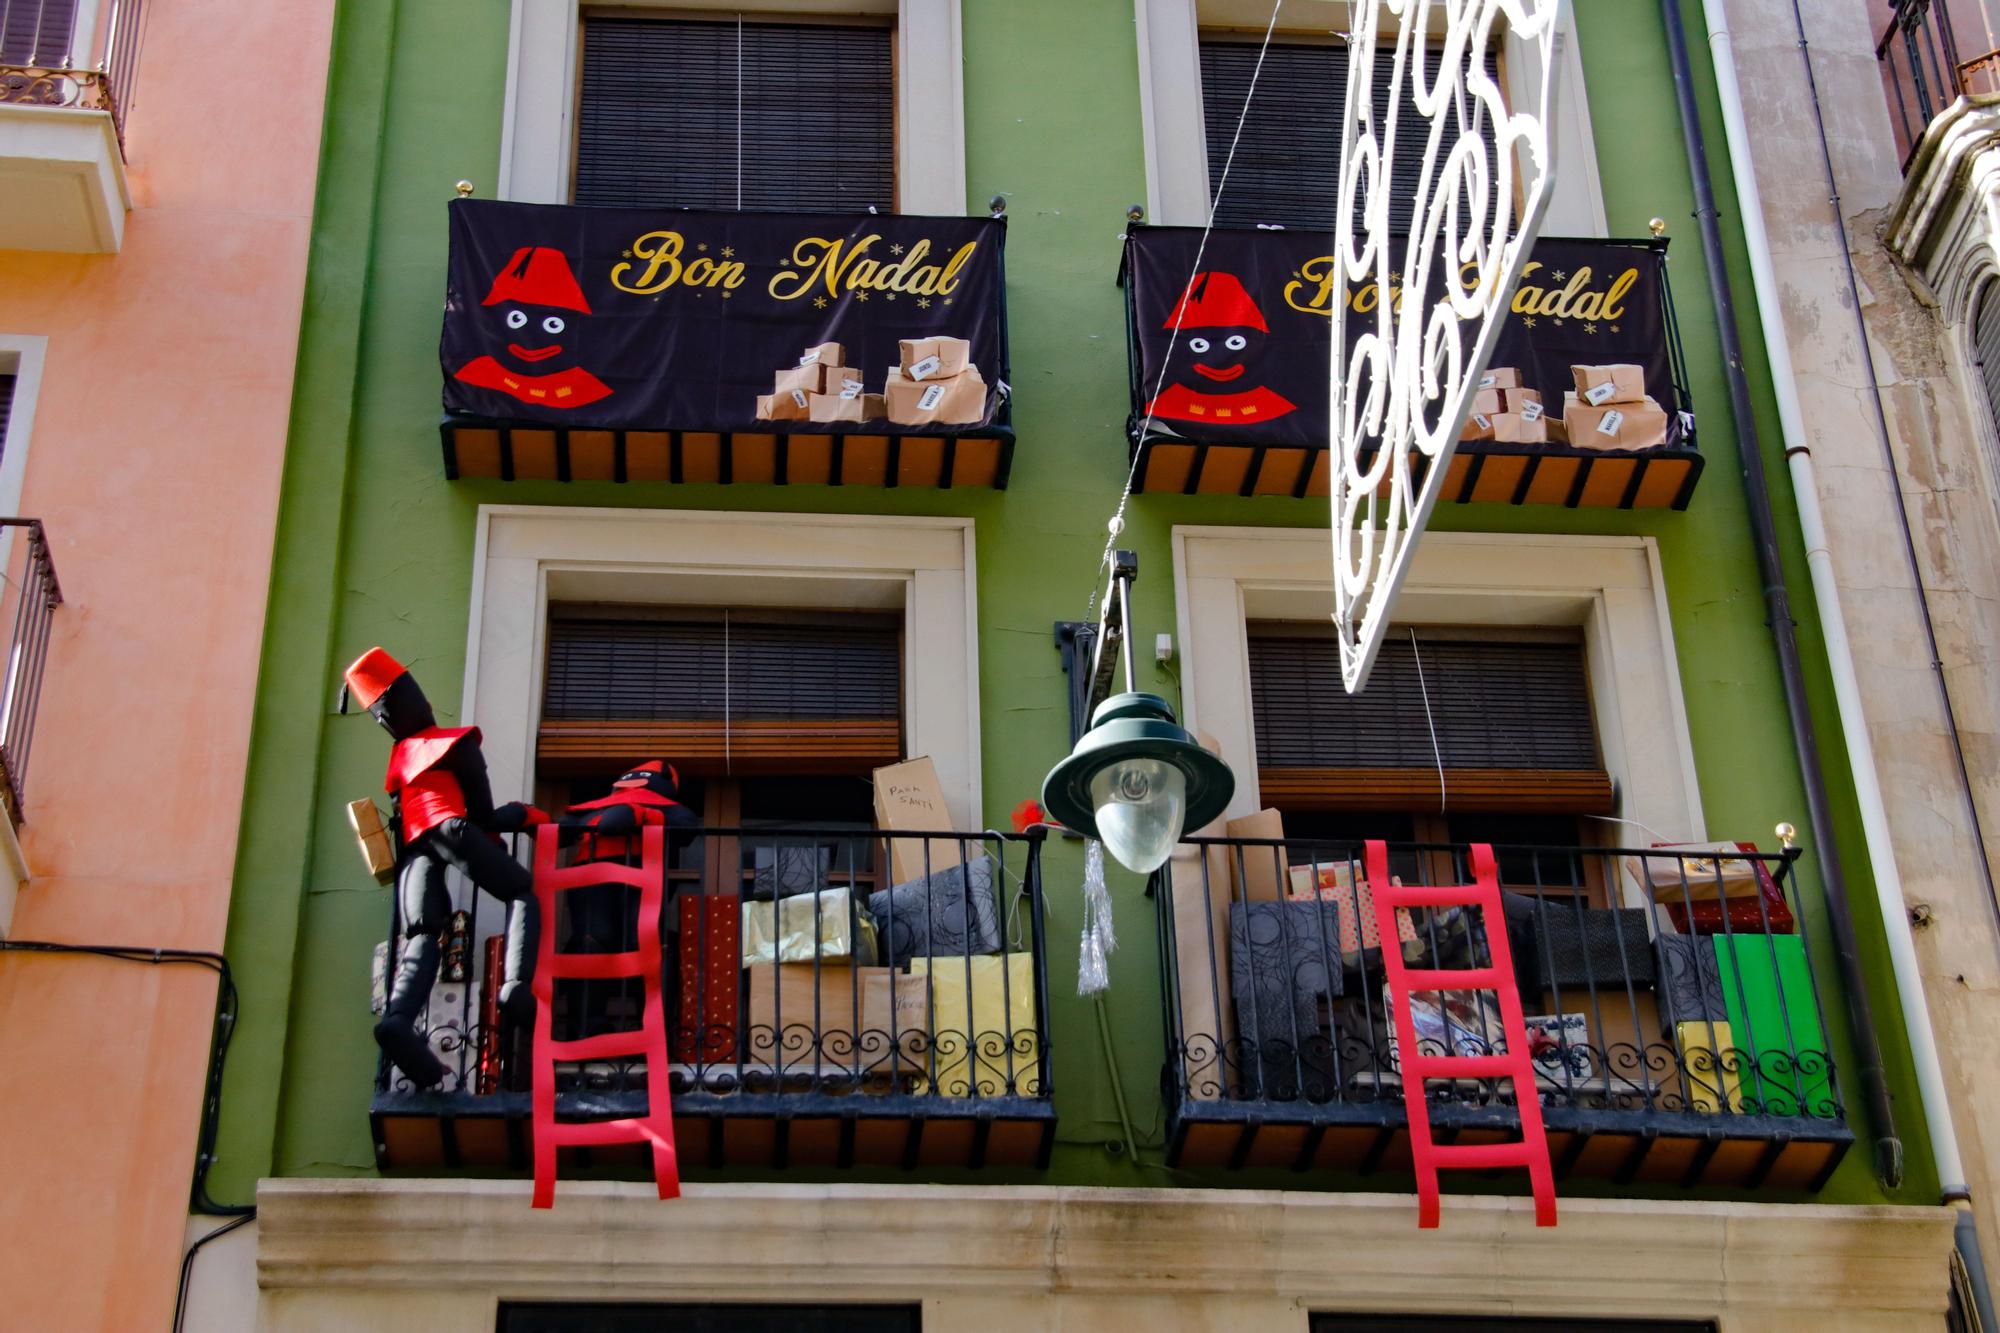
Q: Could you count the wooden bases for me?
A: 4